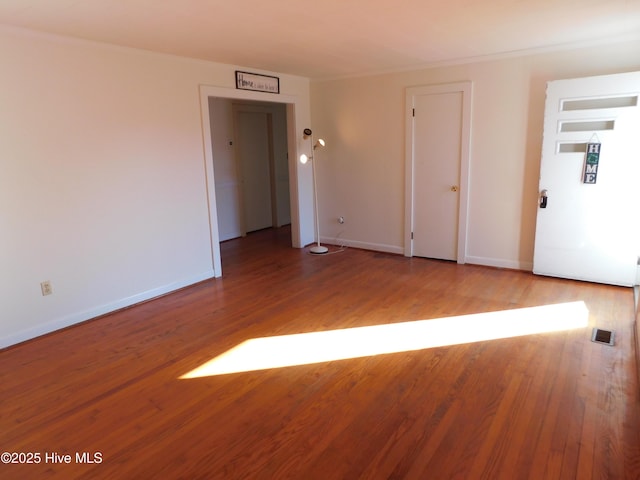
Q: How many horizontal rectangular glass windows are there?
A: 3